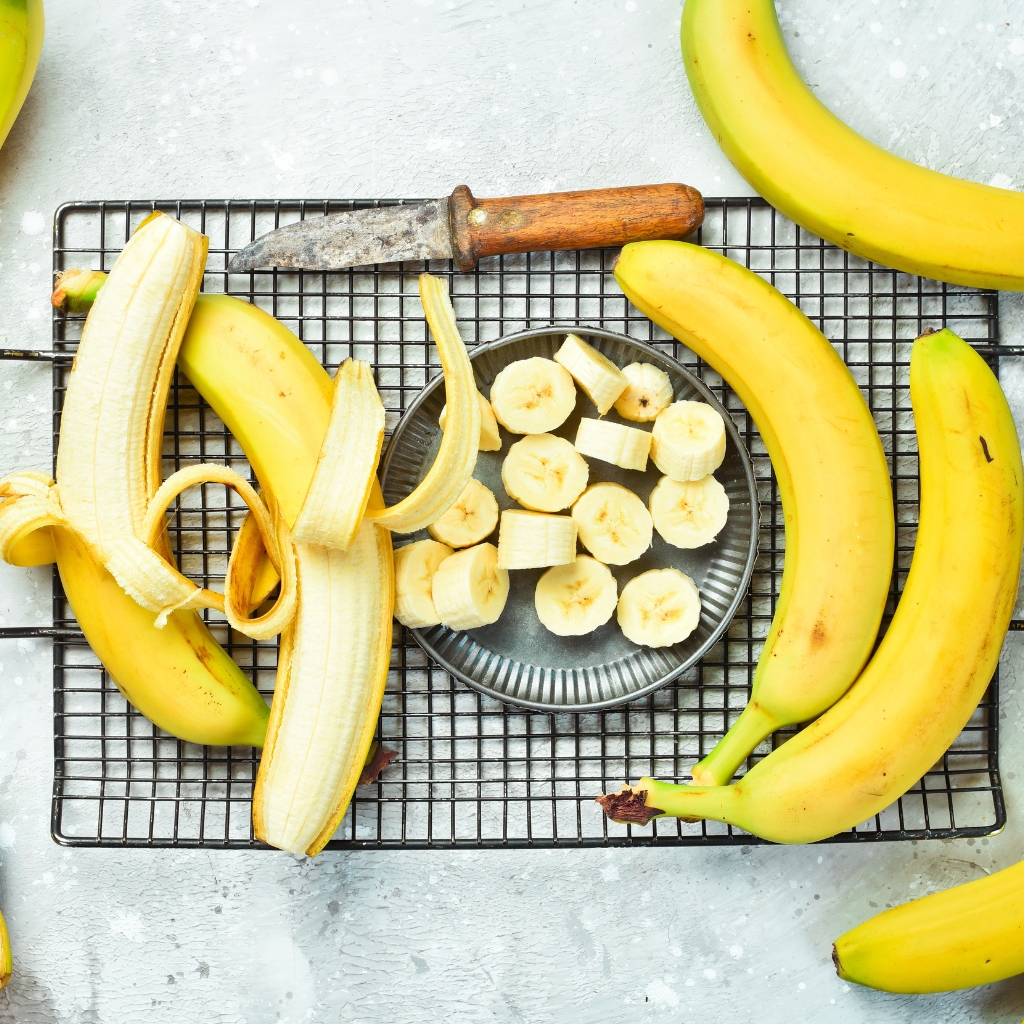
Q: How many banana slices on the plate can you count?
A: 15